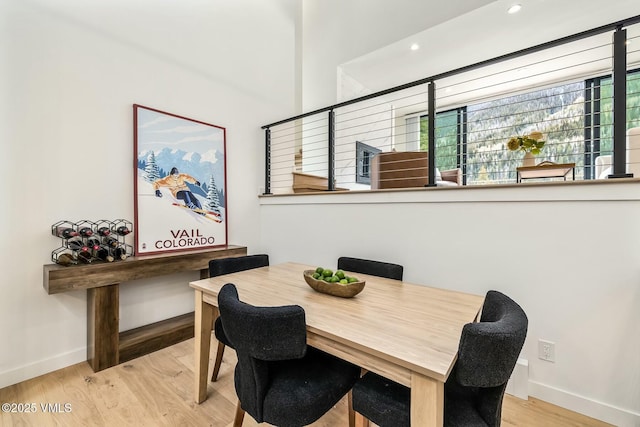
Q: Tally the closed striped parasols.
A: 0